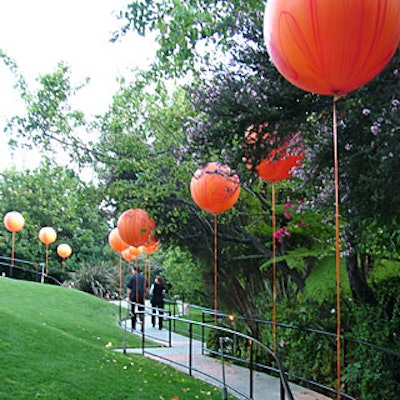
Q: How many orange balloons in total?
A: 11